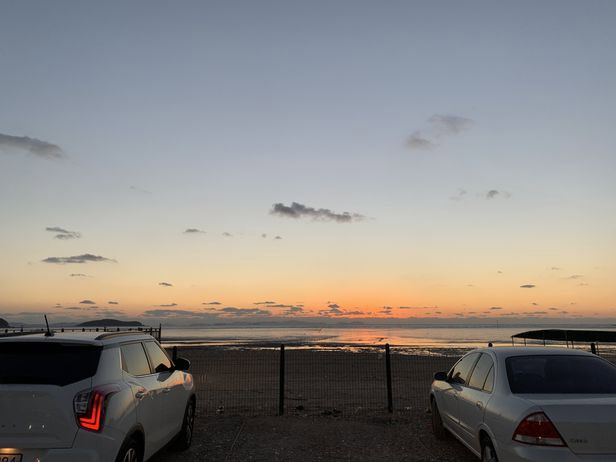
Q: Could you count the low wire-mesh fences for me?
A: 1